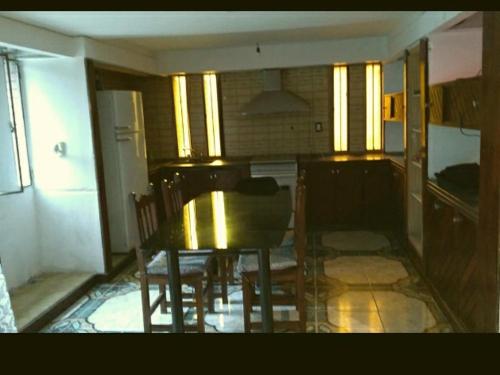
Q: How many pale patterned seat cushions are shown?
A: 2